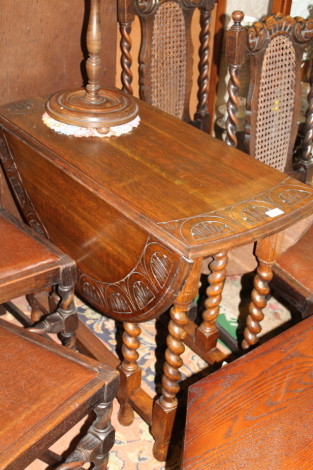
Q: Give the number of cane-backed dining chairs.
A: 2